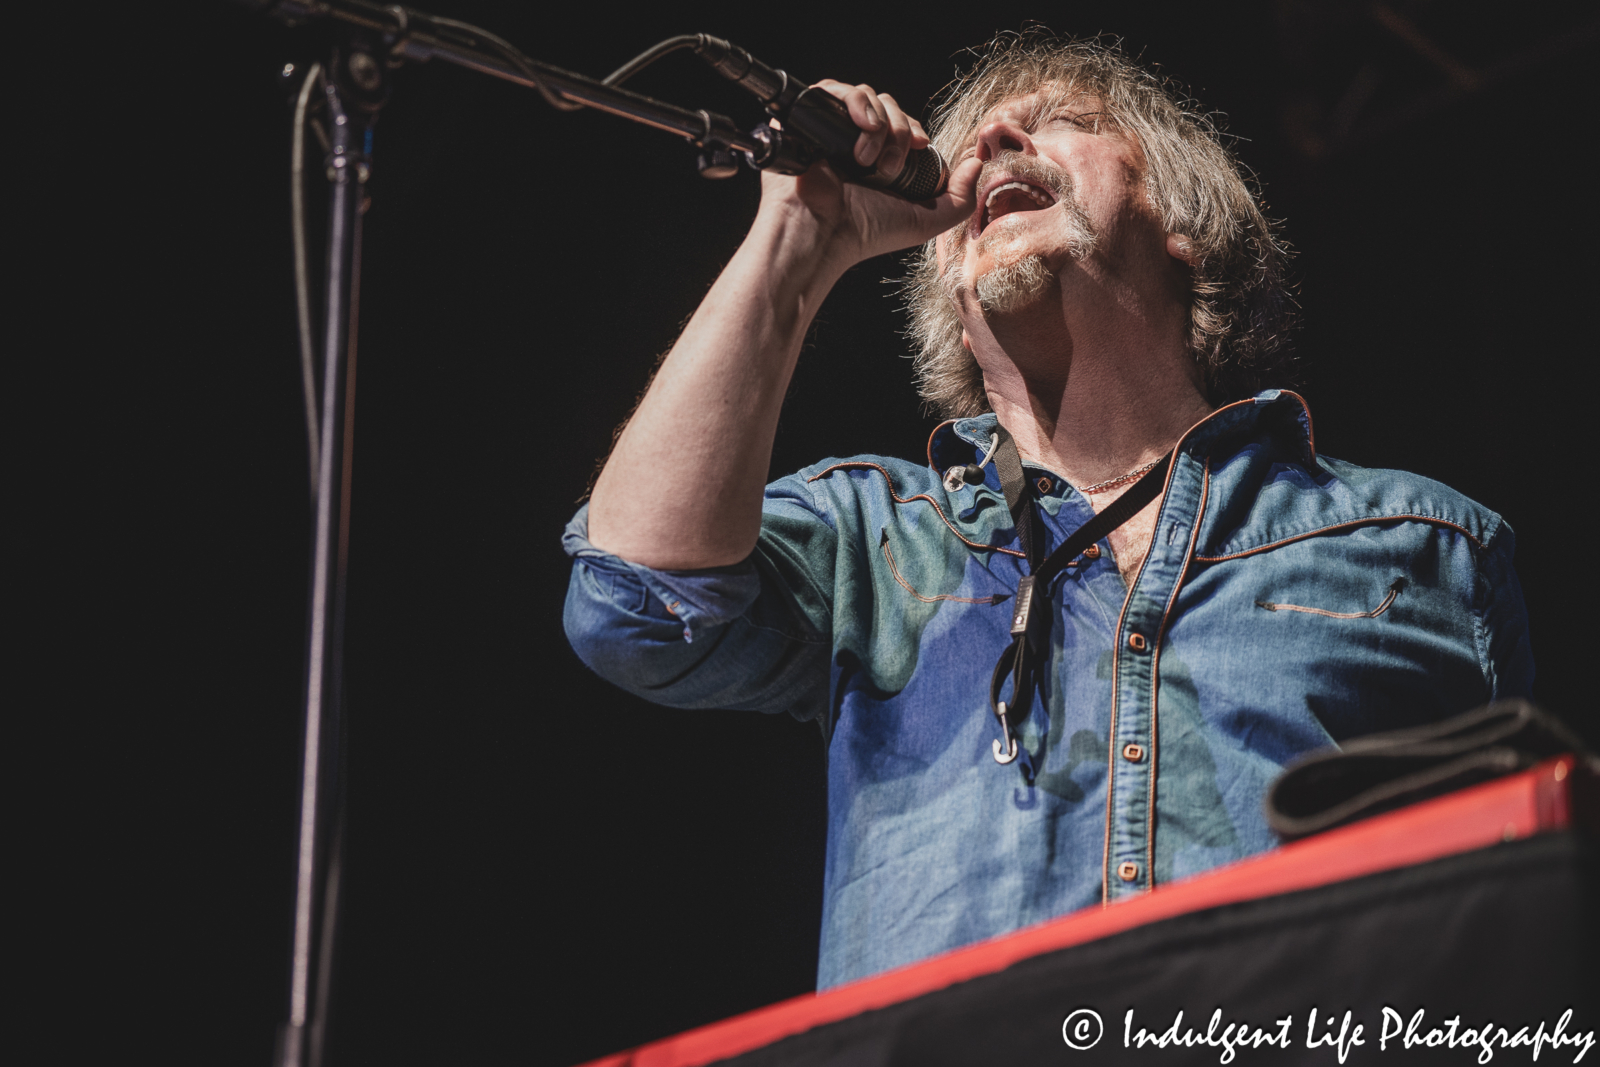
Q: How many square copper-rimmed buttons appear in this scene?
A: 5